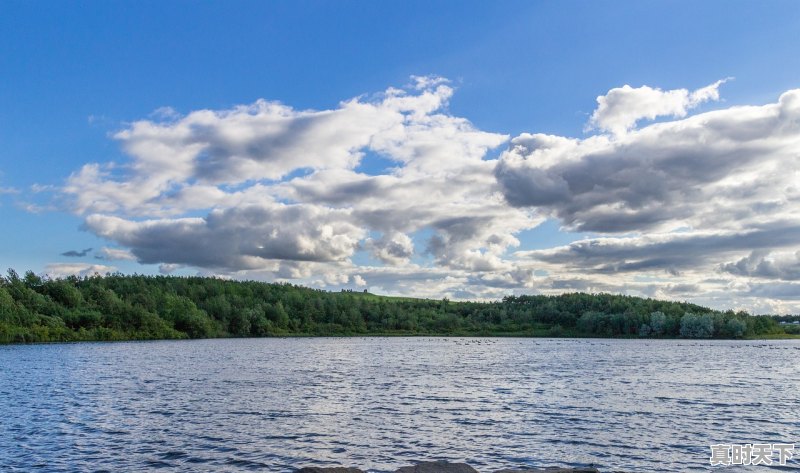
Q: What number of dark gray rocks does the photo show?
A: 3